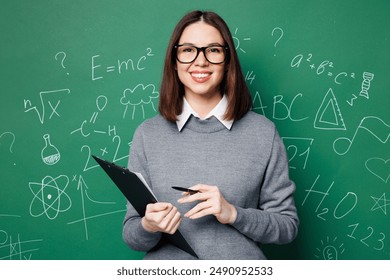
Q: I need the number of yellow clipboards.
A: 0